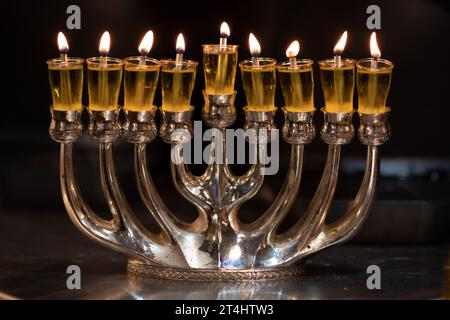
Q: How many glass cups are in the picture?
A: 9